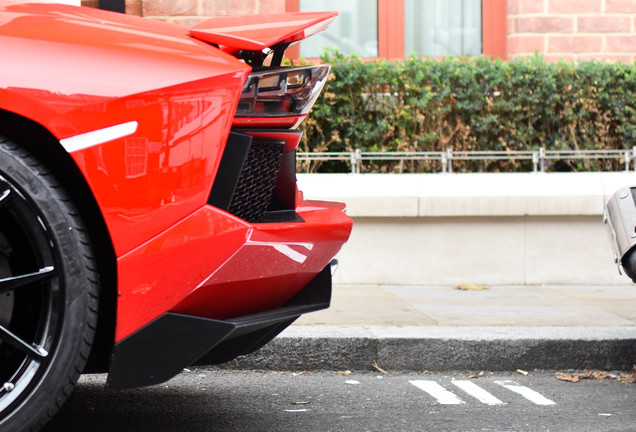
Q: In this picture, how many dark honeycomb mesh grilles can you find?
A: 1